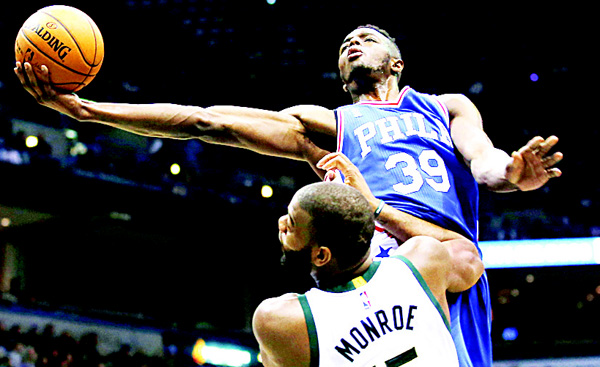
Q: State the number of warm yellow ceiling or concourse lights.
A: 3